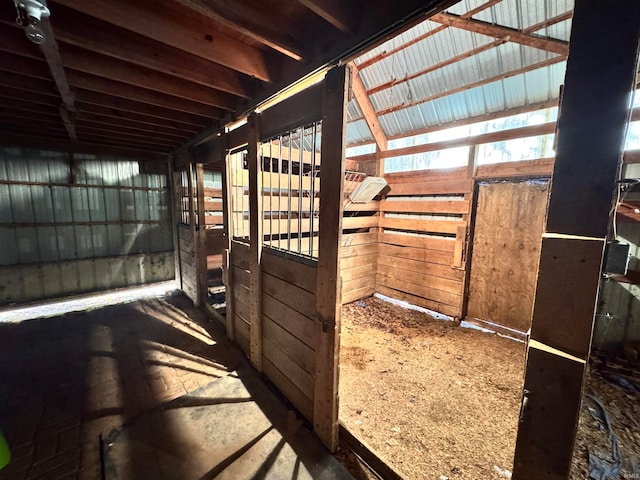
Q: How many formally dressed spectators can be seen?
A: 0